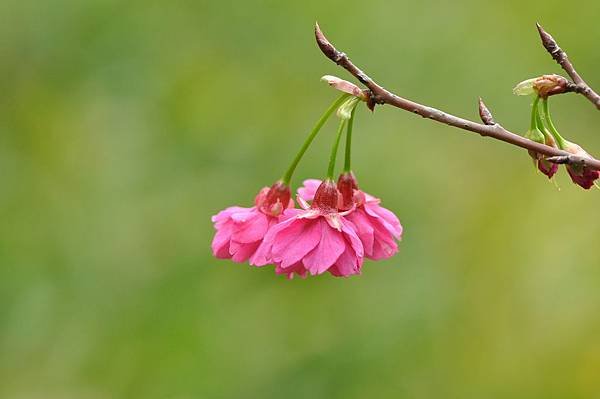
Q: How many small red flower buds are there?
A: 2